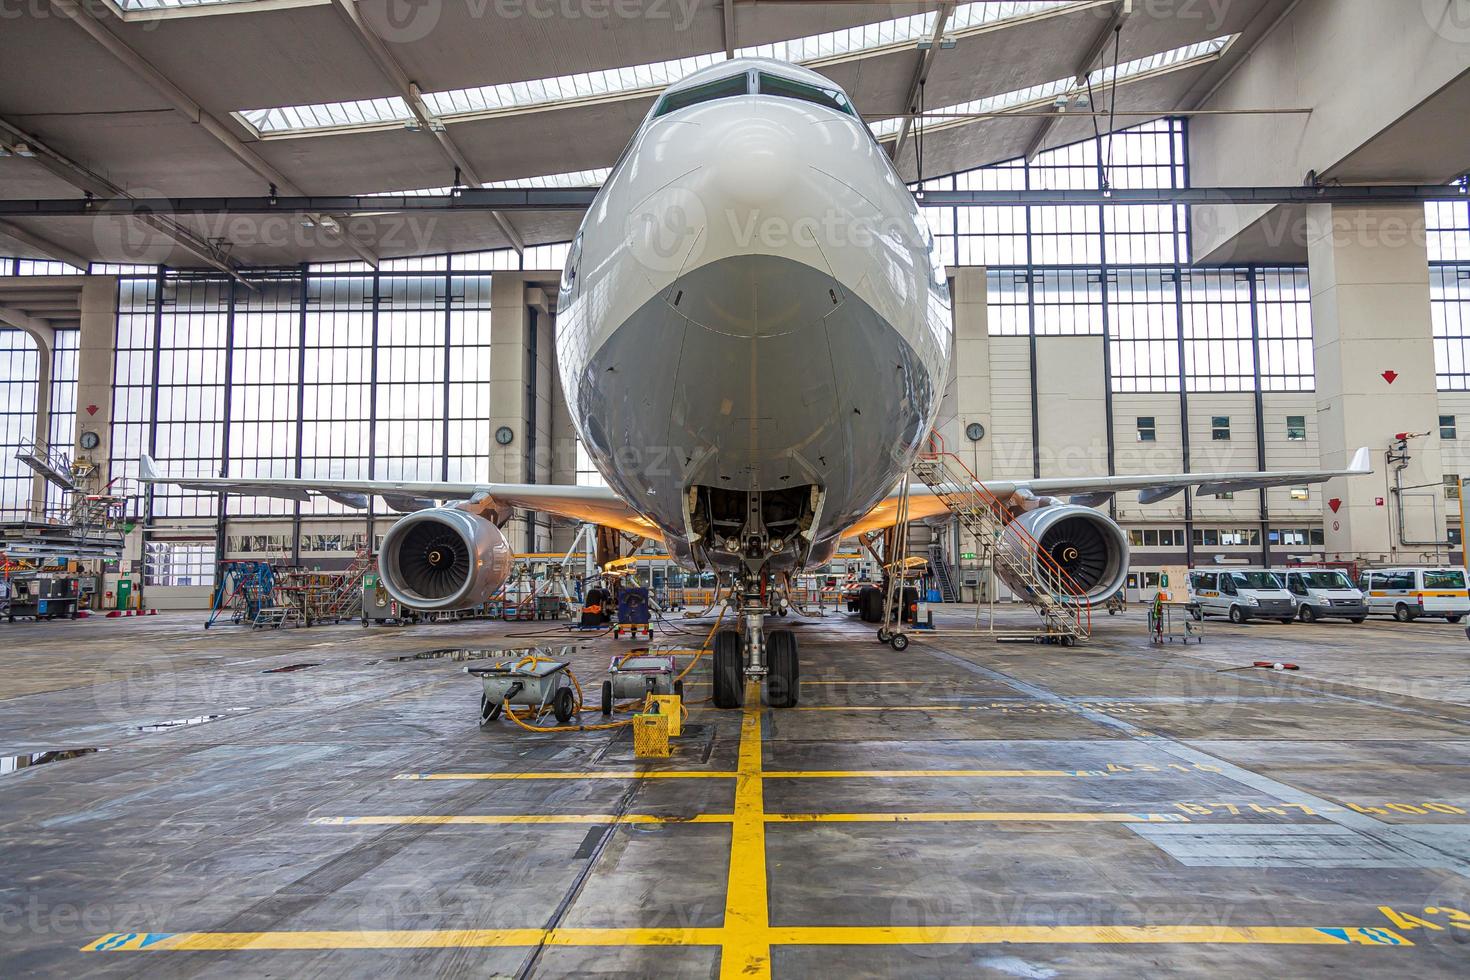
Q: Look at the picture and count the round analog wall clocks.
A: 3